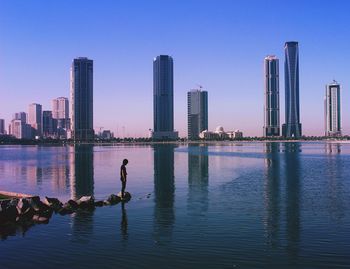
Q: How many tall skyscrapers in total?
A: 6